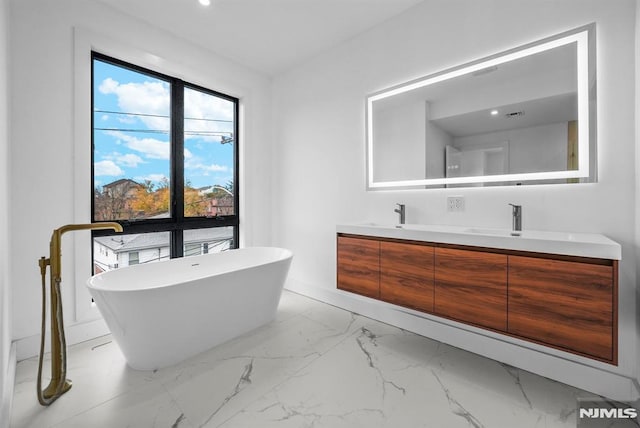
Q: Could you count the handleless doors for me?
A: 4